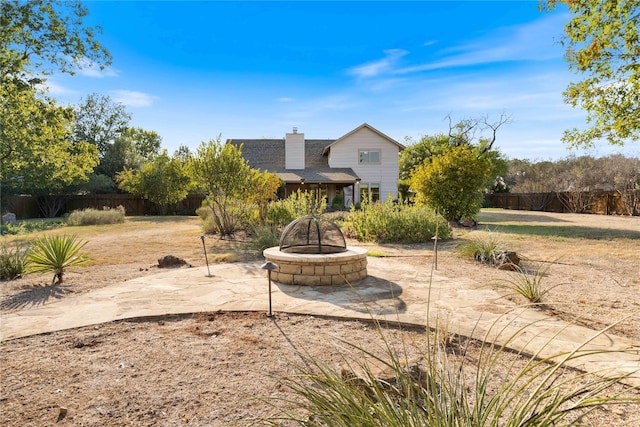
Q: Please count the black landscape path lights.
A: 3